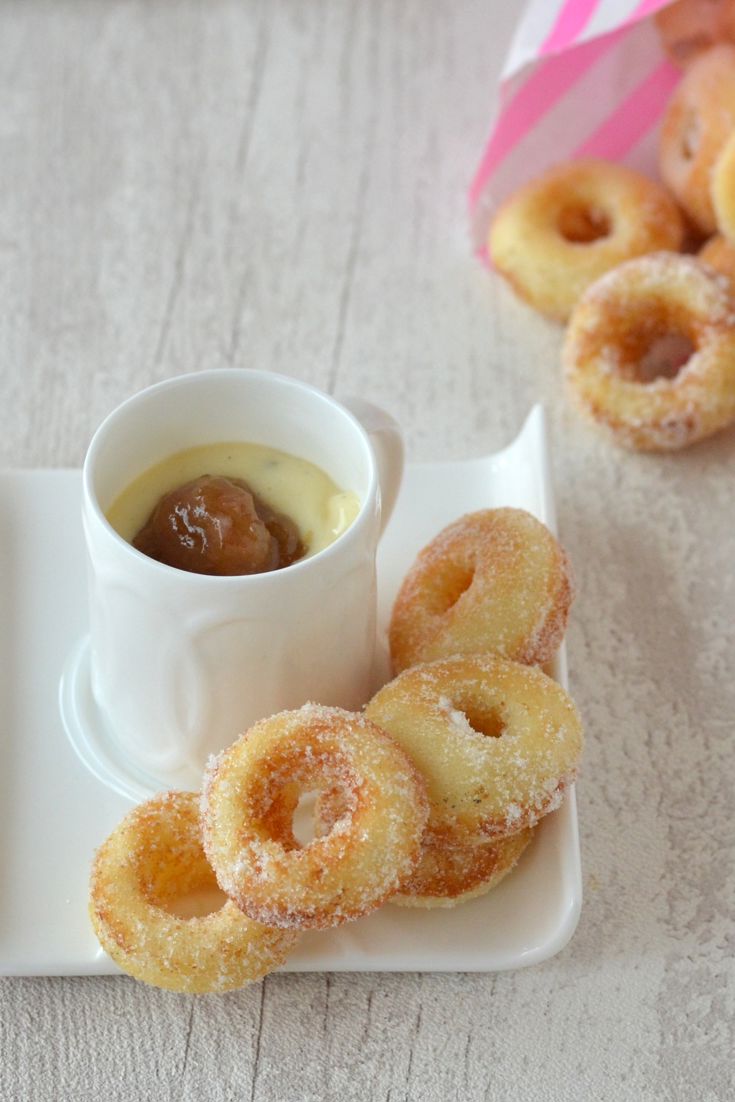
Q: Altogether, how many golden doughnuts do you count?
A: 11